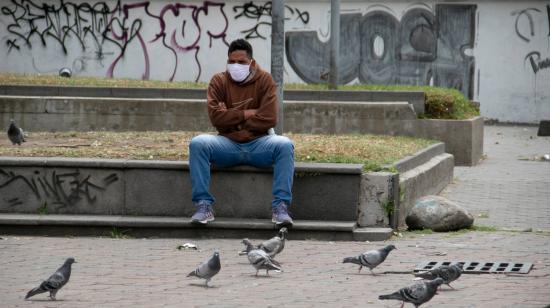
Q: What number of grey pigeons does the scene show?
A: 8